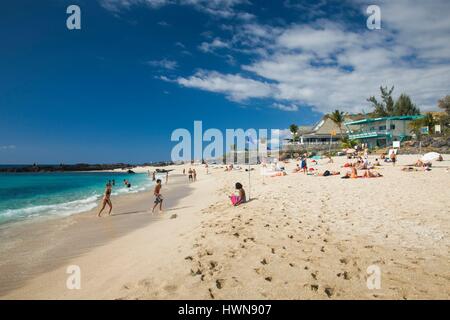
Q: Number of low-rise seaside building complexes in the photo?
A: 2